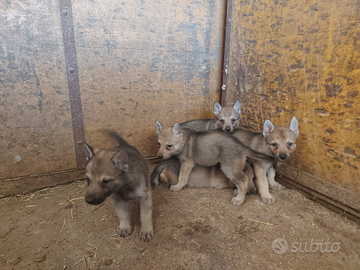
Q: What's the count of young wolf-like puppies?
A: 5